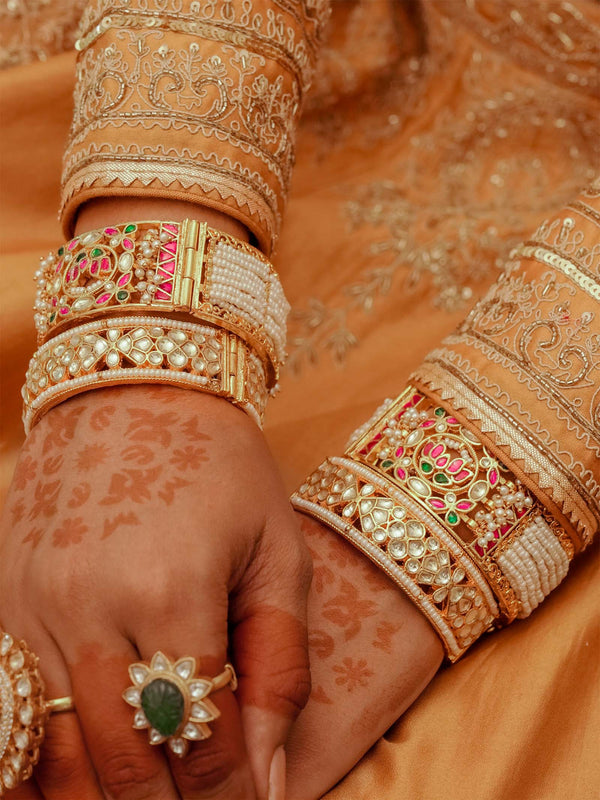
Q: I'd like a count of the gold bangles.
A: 4